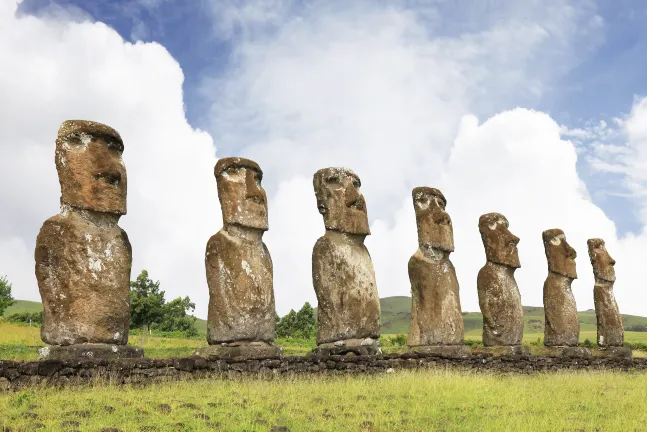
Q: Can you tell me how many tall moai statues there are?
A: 7